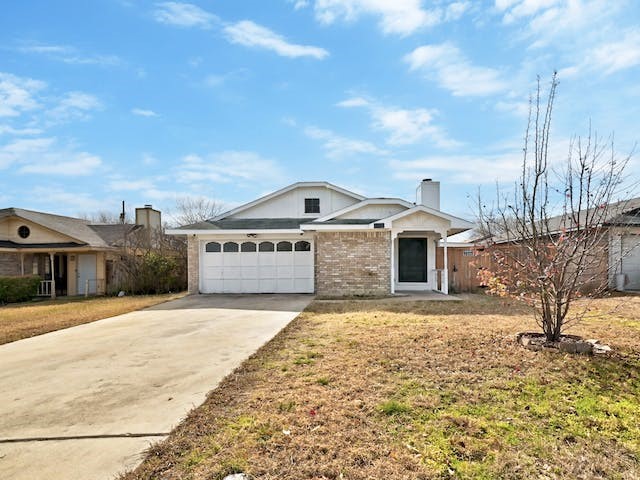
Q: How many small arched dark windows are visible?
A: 6